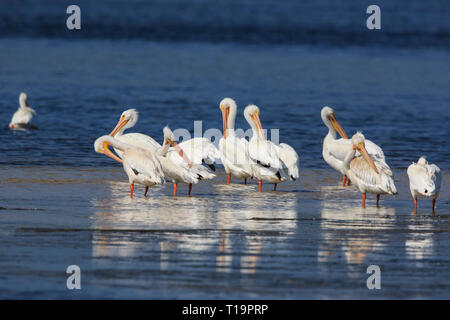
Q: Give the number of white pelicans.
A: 9